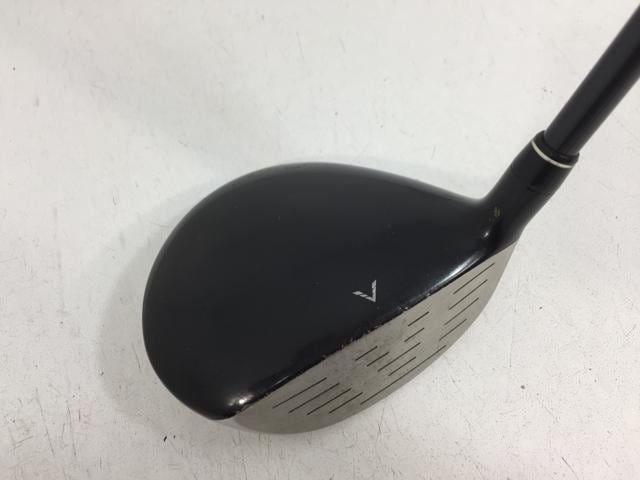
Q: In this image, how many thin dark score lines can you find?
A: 15